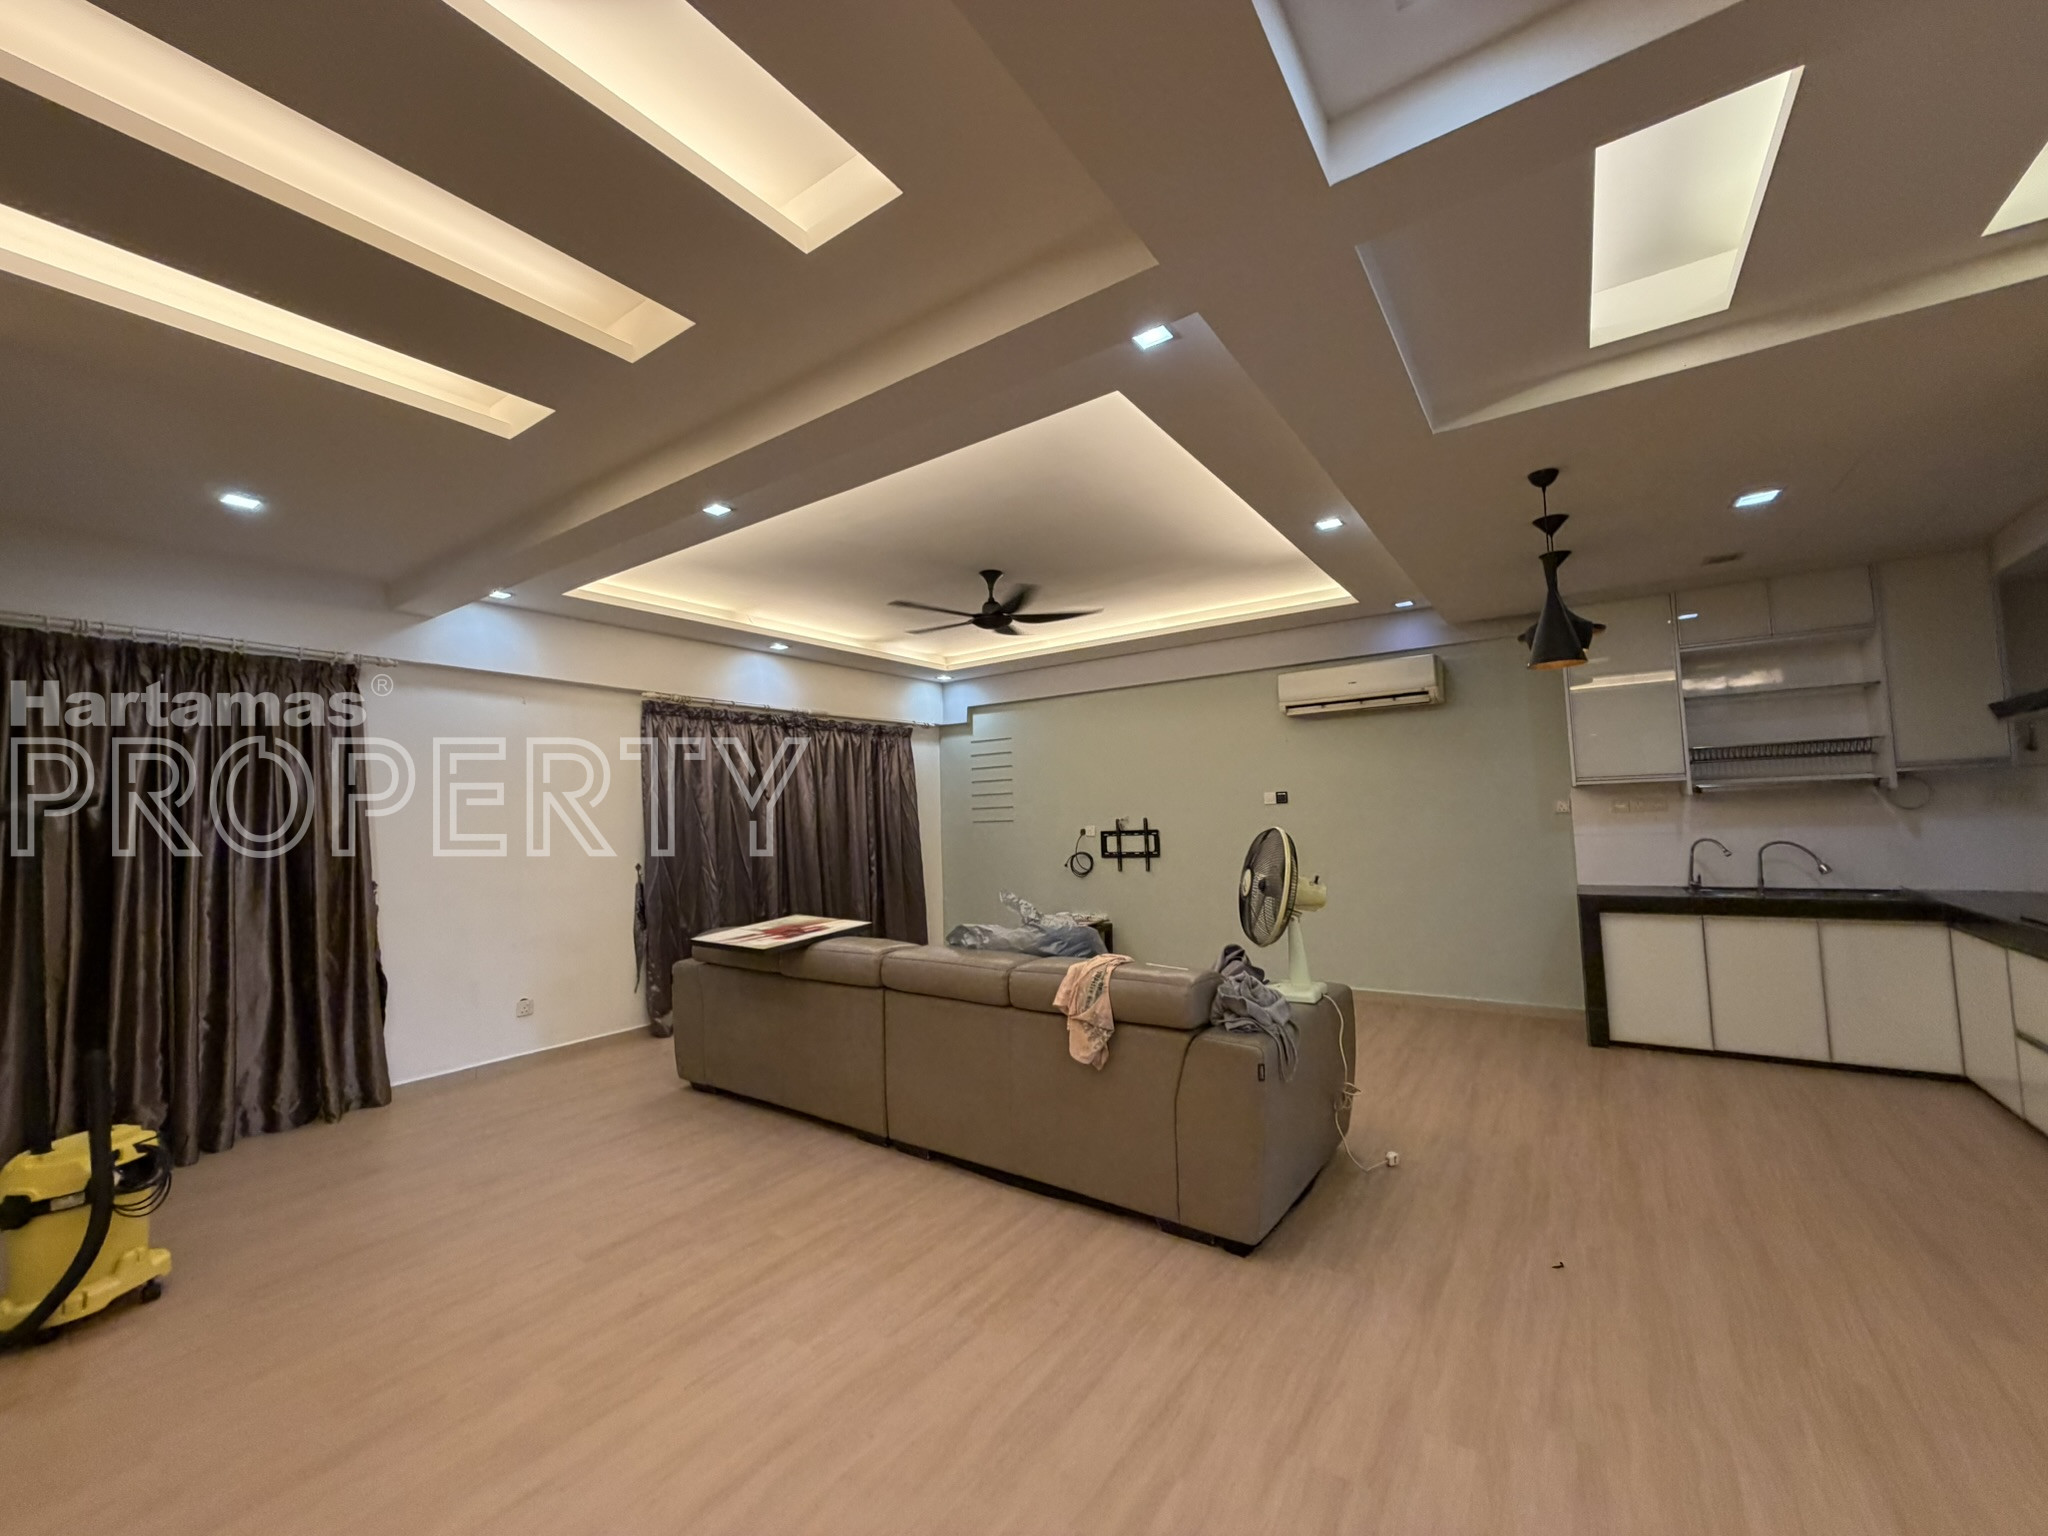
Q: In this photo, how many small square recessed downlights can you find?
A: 9